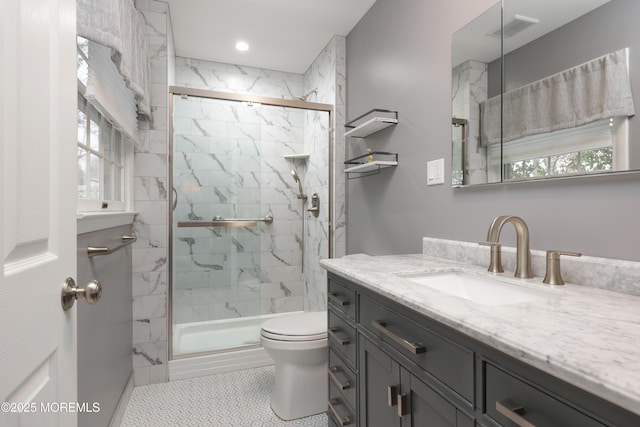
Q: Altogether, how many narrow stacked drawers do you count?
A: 4